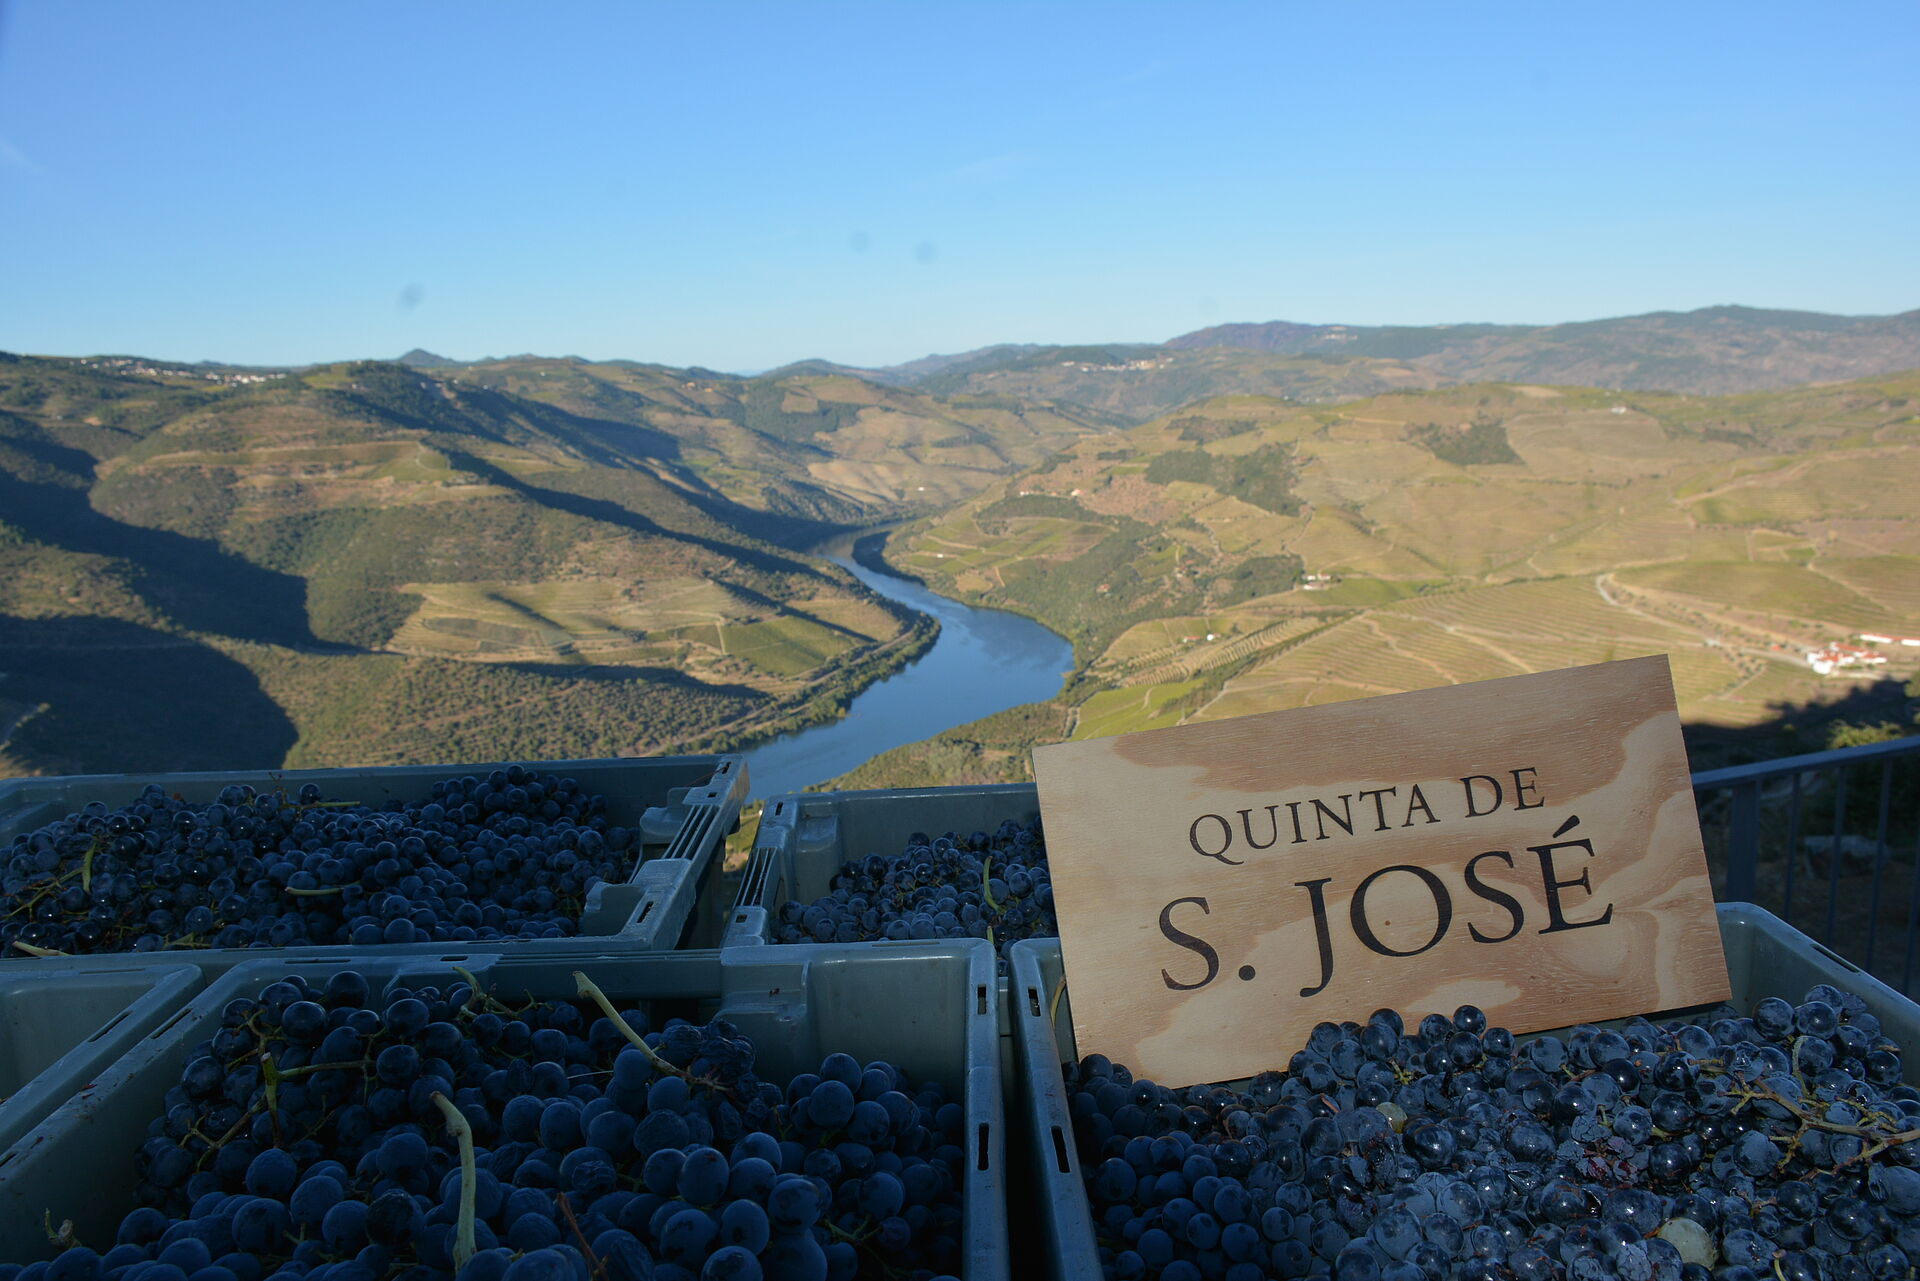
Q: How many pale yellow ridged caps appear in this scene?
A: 0